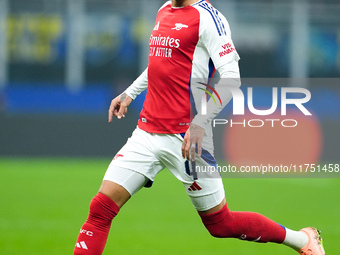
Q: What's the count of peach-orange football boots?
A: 1